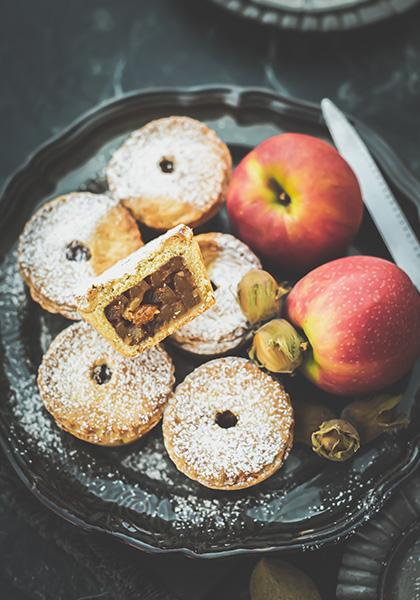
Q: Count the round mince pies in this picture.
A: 5